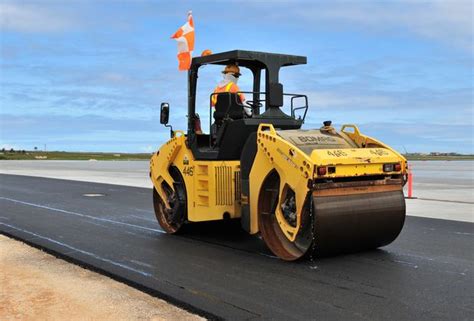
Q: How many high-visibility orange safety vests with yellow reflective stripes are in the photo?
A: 1